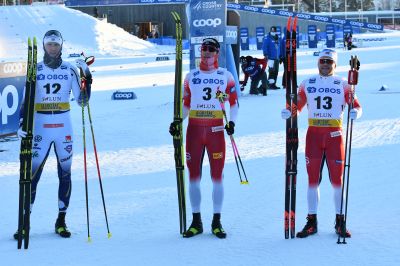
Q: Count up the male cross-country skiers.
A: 3